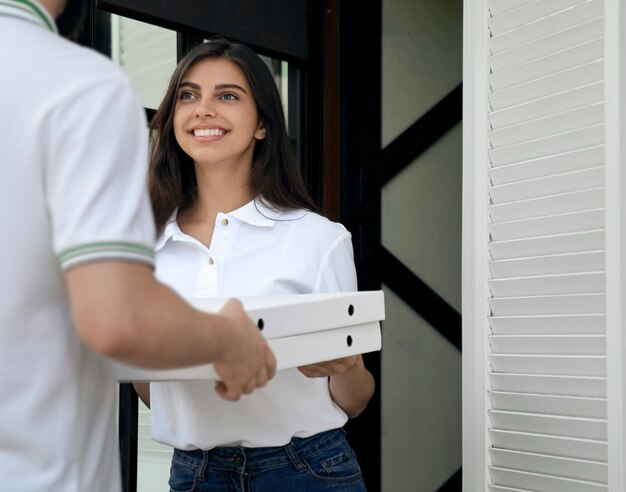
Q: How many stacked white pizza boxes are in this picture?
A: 2